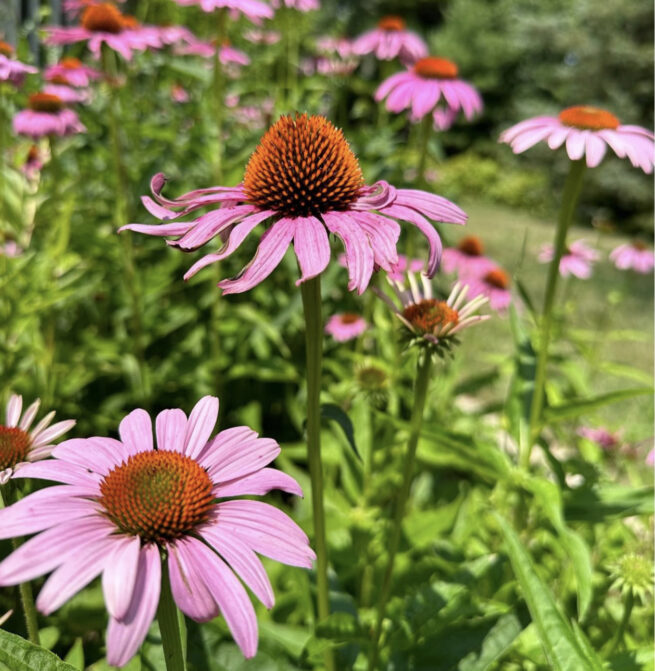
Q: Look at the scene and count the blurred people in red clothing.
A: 0